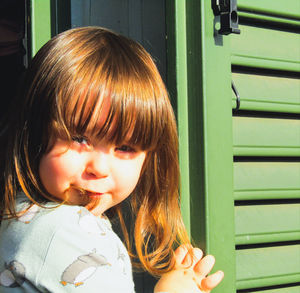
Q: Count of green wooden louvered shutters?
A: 1